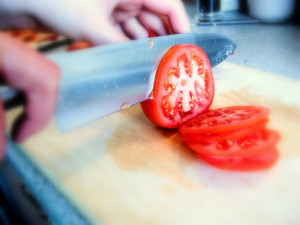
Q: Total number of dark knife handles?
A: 1